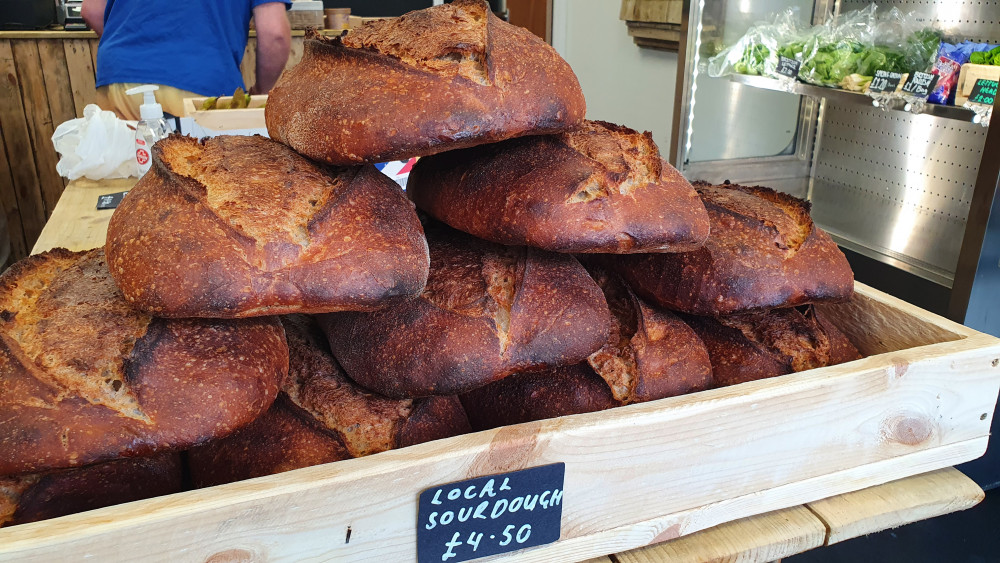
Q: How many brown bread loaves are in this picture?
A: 10